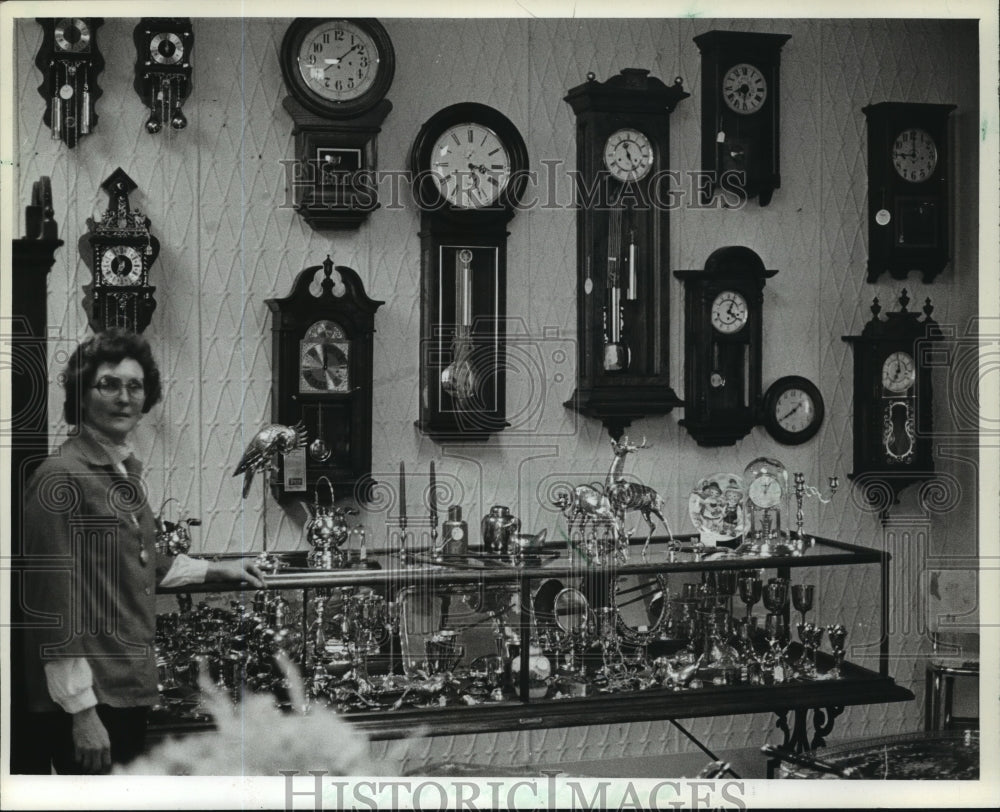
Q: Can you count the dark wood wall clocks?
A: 12